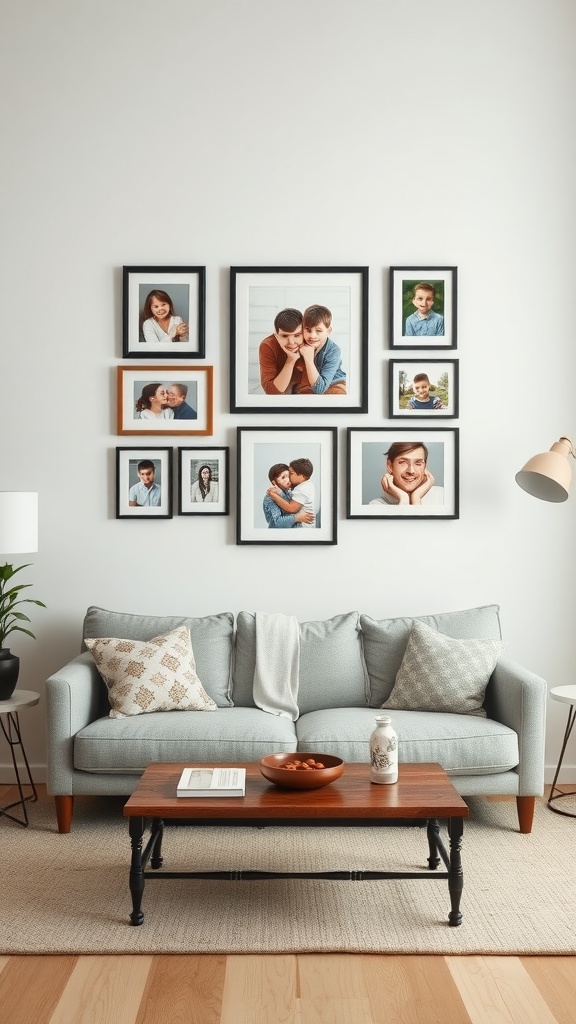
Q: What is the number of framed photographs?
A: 9